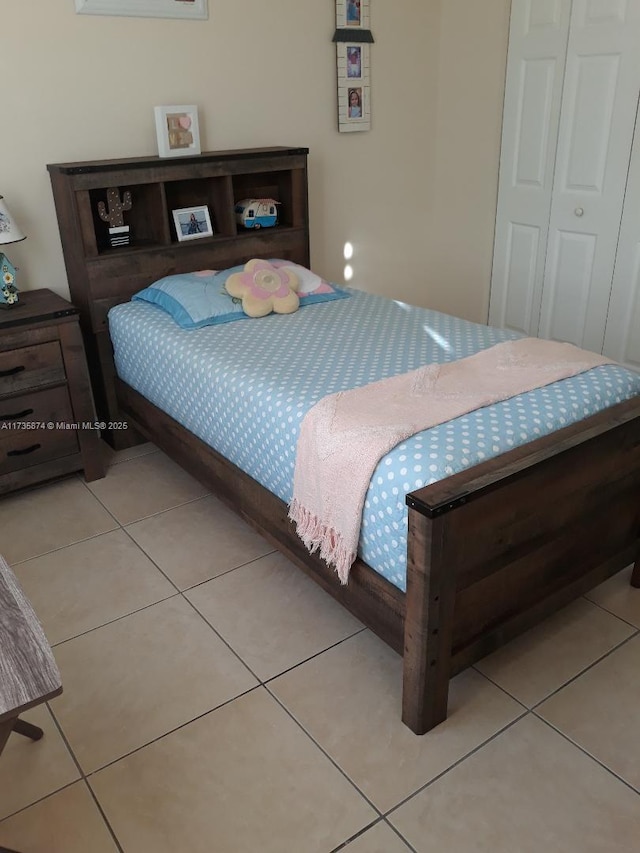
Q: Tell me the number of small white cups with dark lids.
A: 0